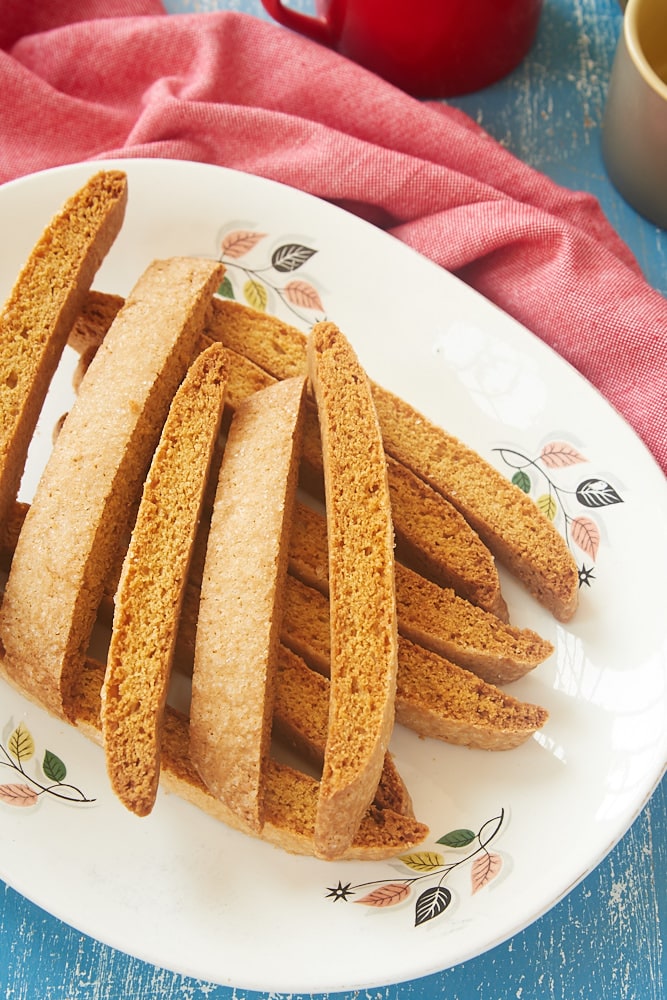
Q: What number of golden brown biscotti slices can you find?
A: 11